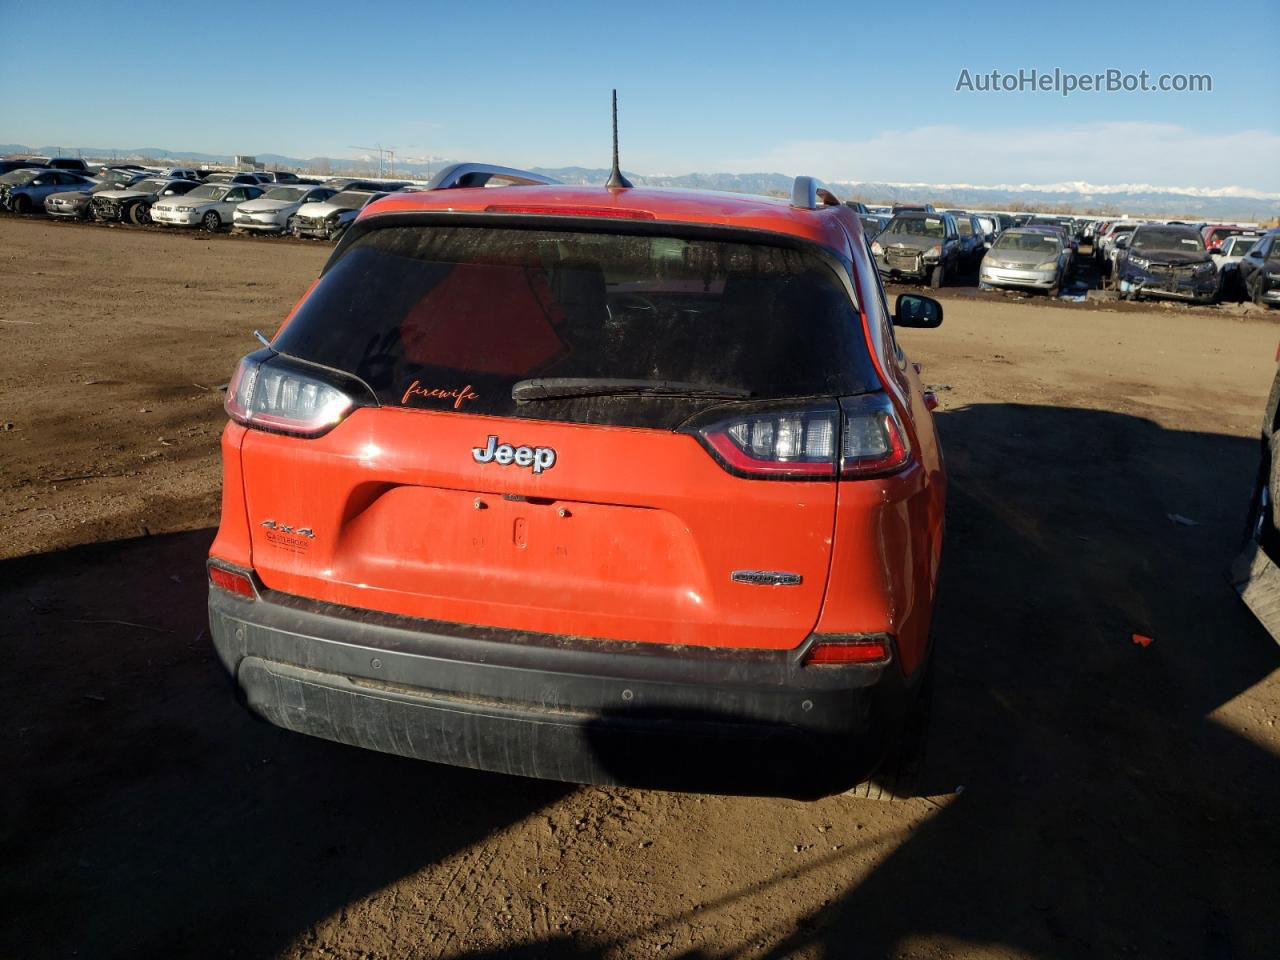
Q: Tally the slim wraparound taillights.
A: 2